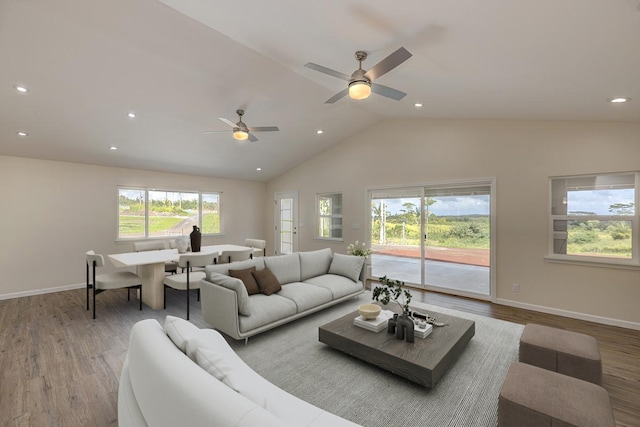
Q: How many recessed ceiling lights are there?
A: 8